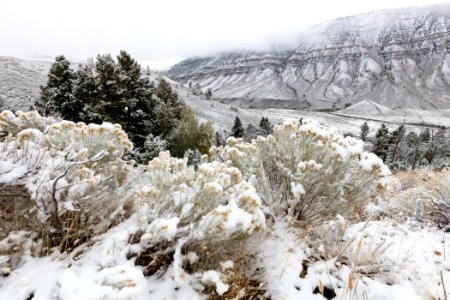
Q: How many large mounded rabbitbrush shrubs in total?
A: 3